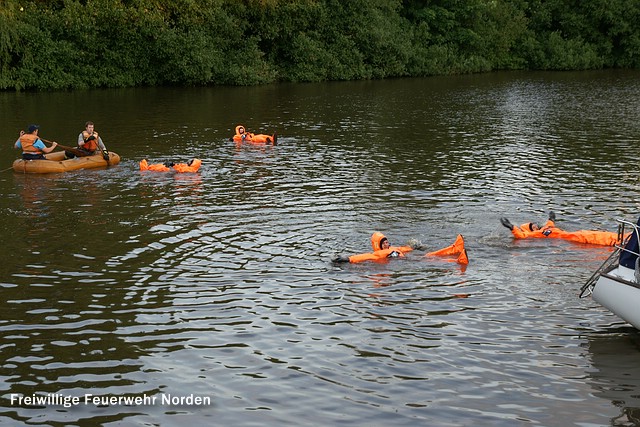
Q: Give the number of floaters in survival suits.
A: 4